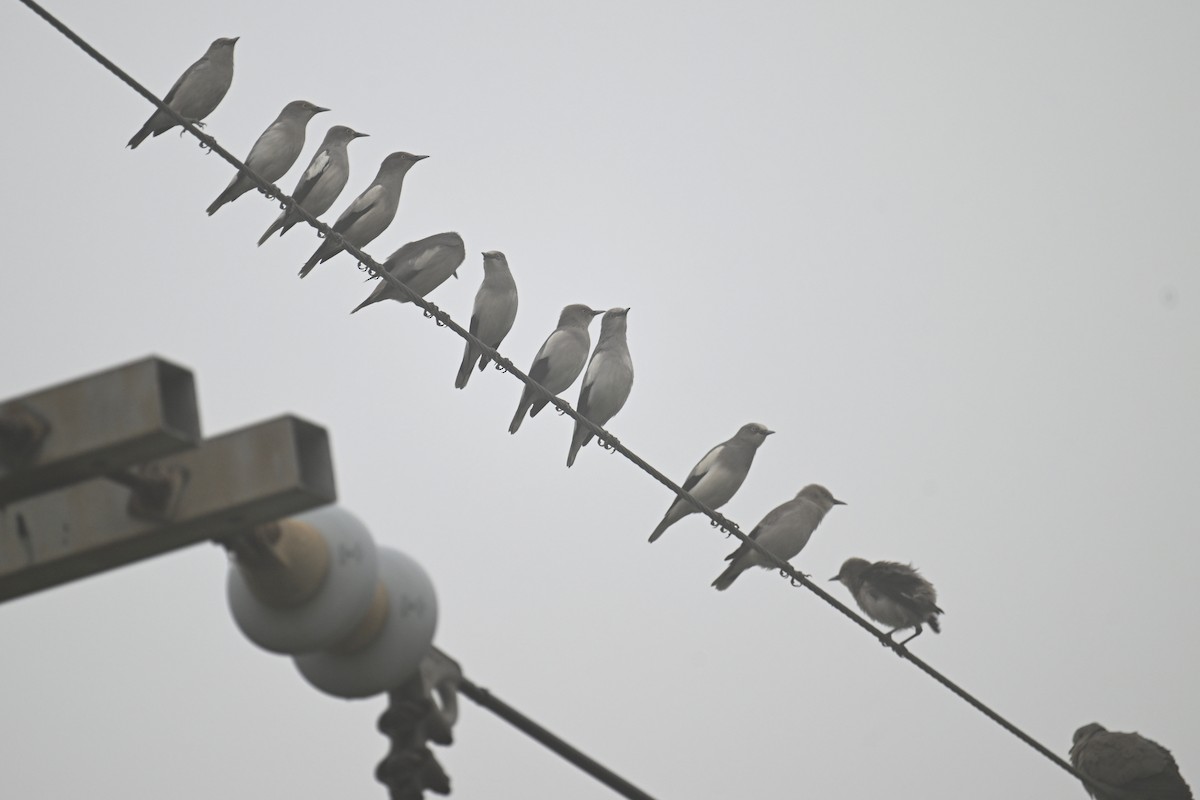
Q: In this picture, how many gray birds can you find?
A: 12